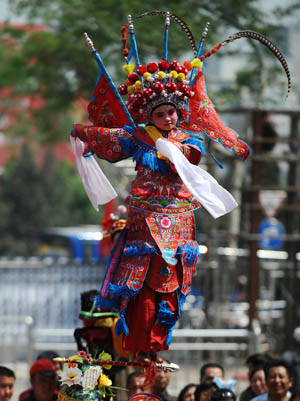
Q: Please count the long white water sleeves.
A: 2